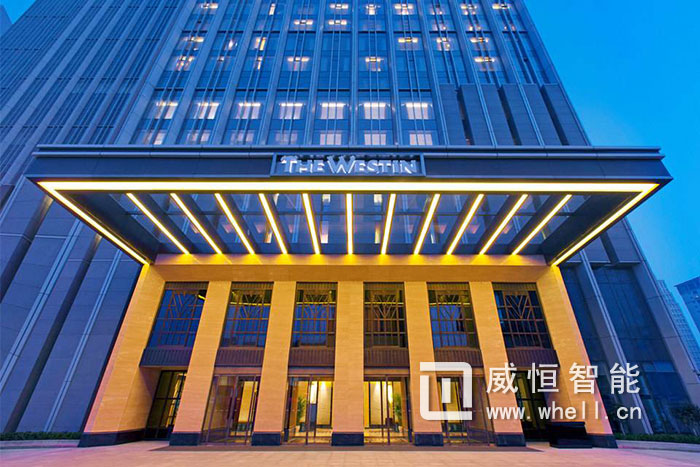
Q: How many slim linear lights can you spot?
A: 11